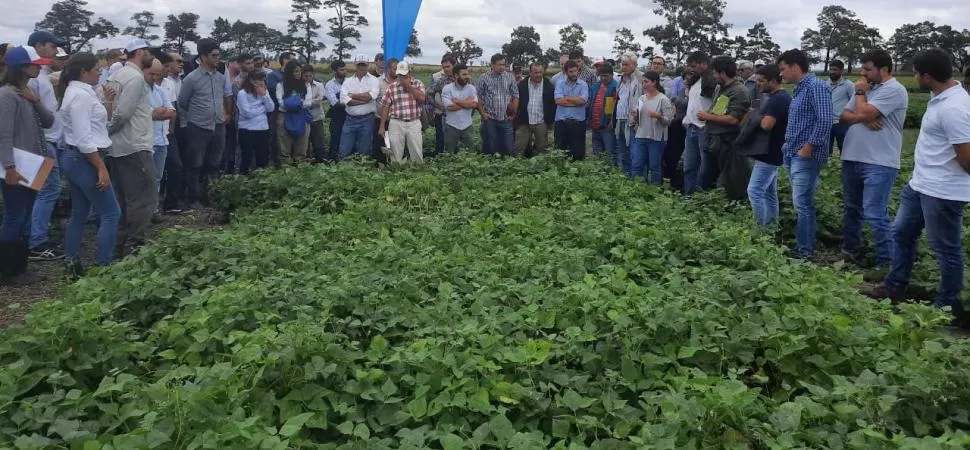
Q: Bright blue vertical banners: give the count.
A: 1